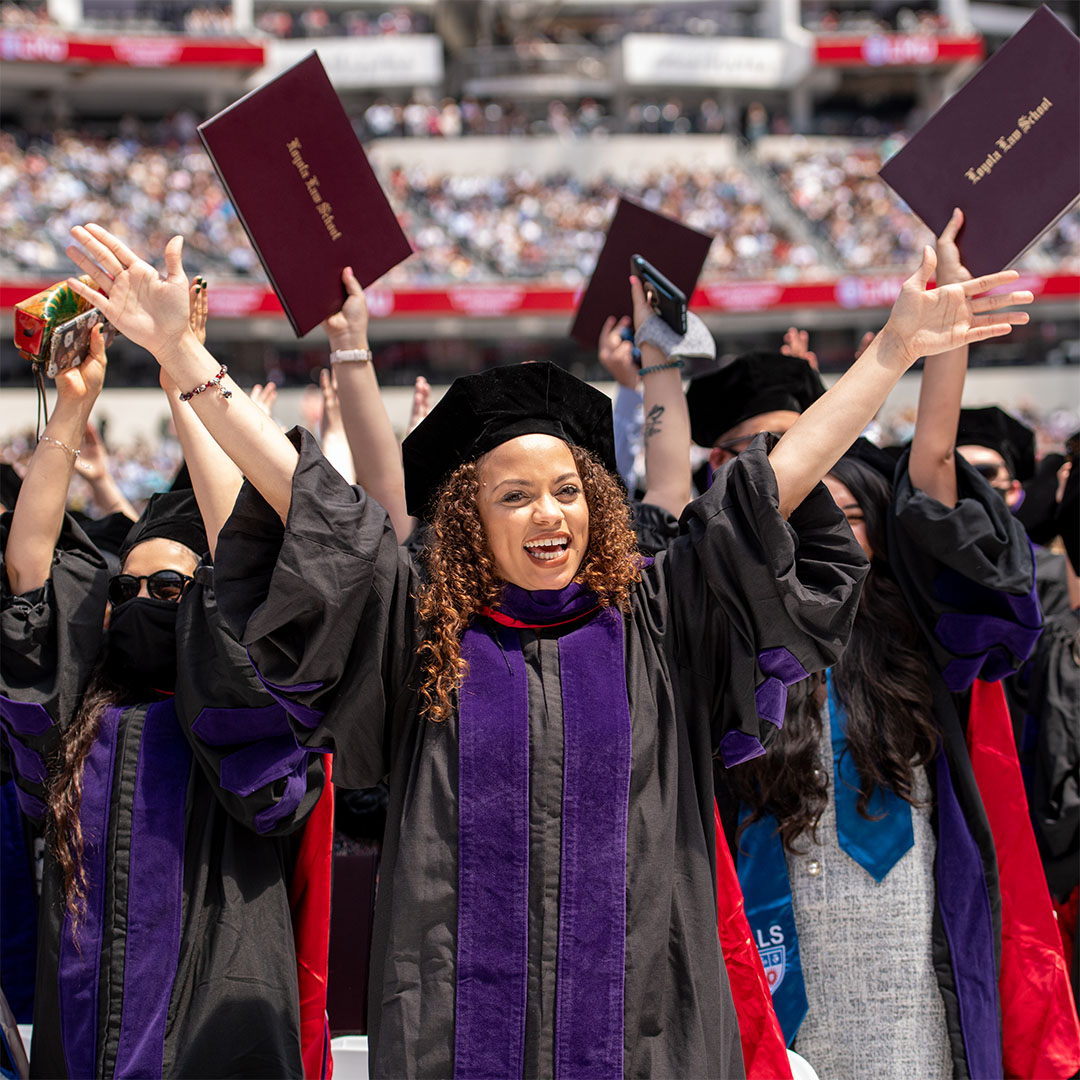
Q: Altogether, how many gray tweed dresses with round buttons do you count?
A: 1